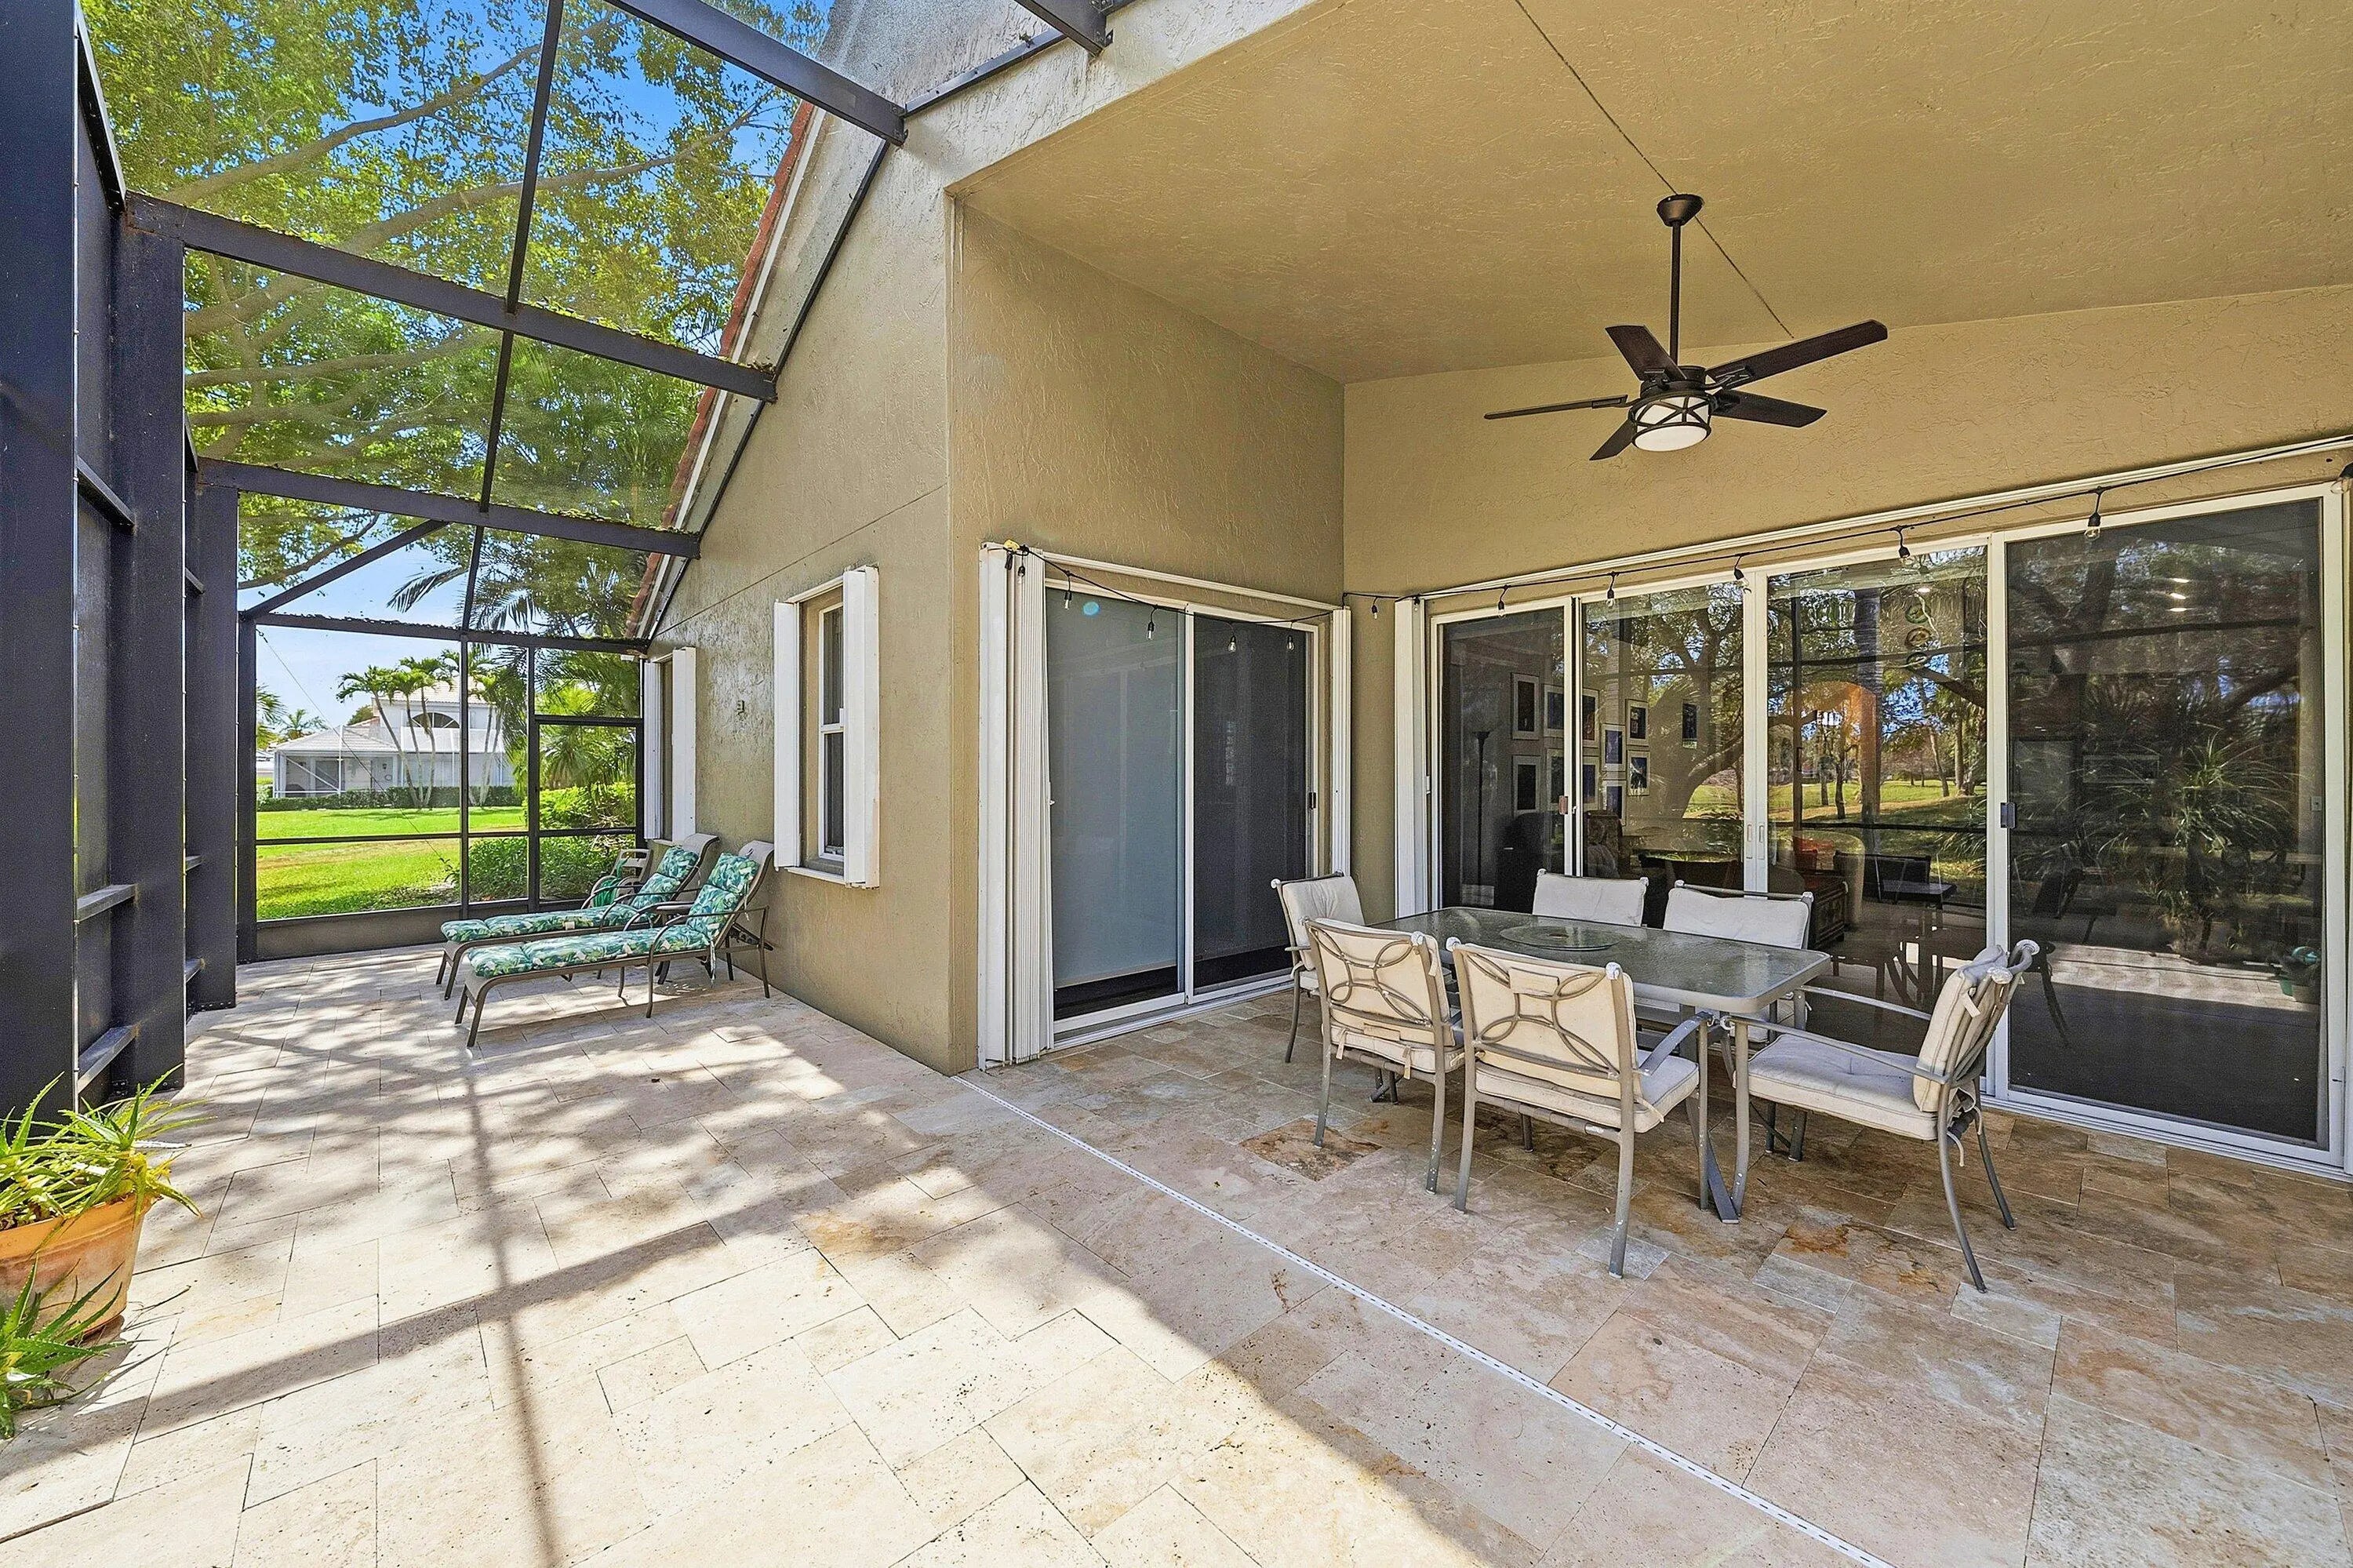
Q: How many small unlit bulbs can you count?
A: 13